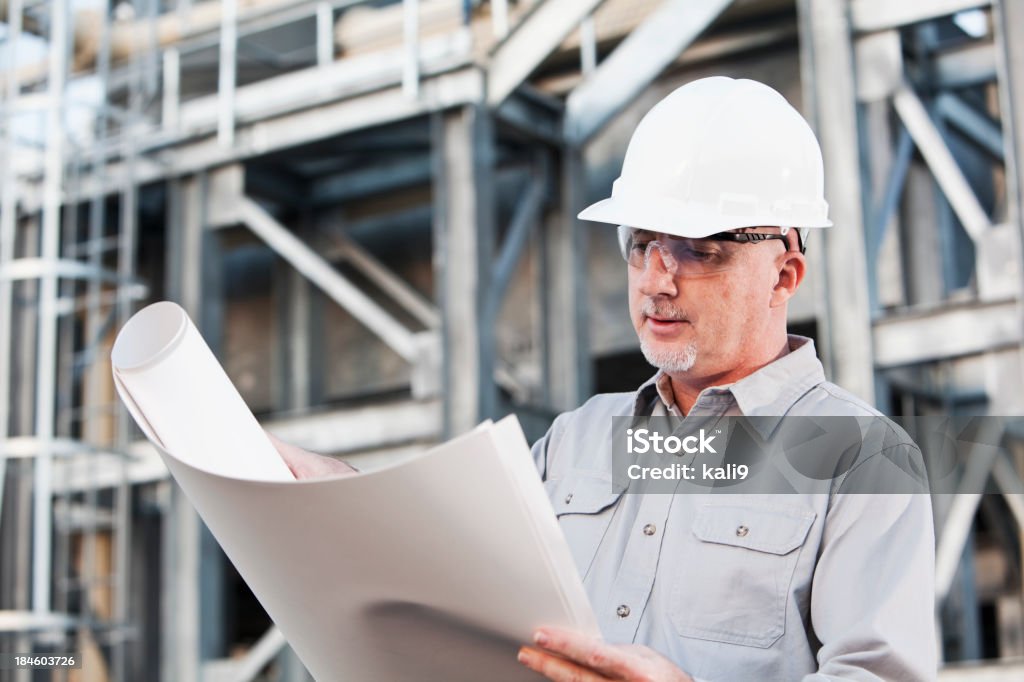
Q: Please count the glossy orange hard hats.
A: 0